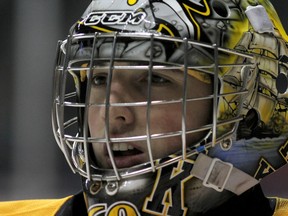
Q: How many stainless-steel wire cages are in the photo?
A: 1